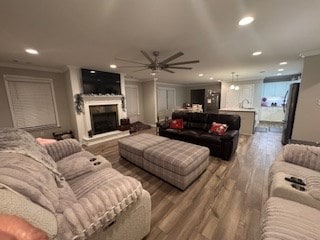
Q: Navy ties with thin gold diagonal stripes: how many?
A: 0